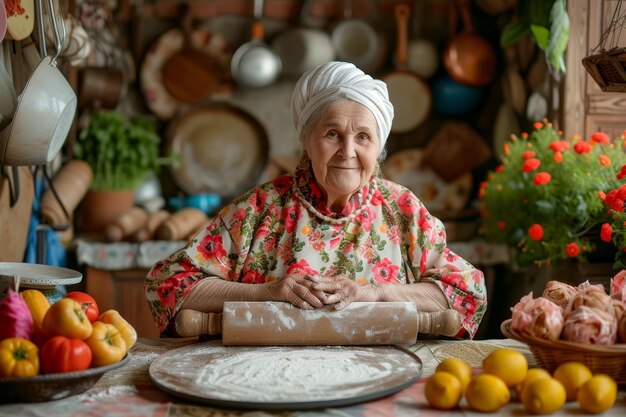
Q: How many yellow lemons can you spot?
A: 8